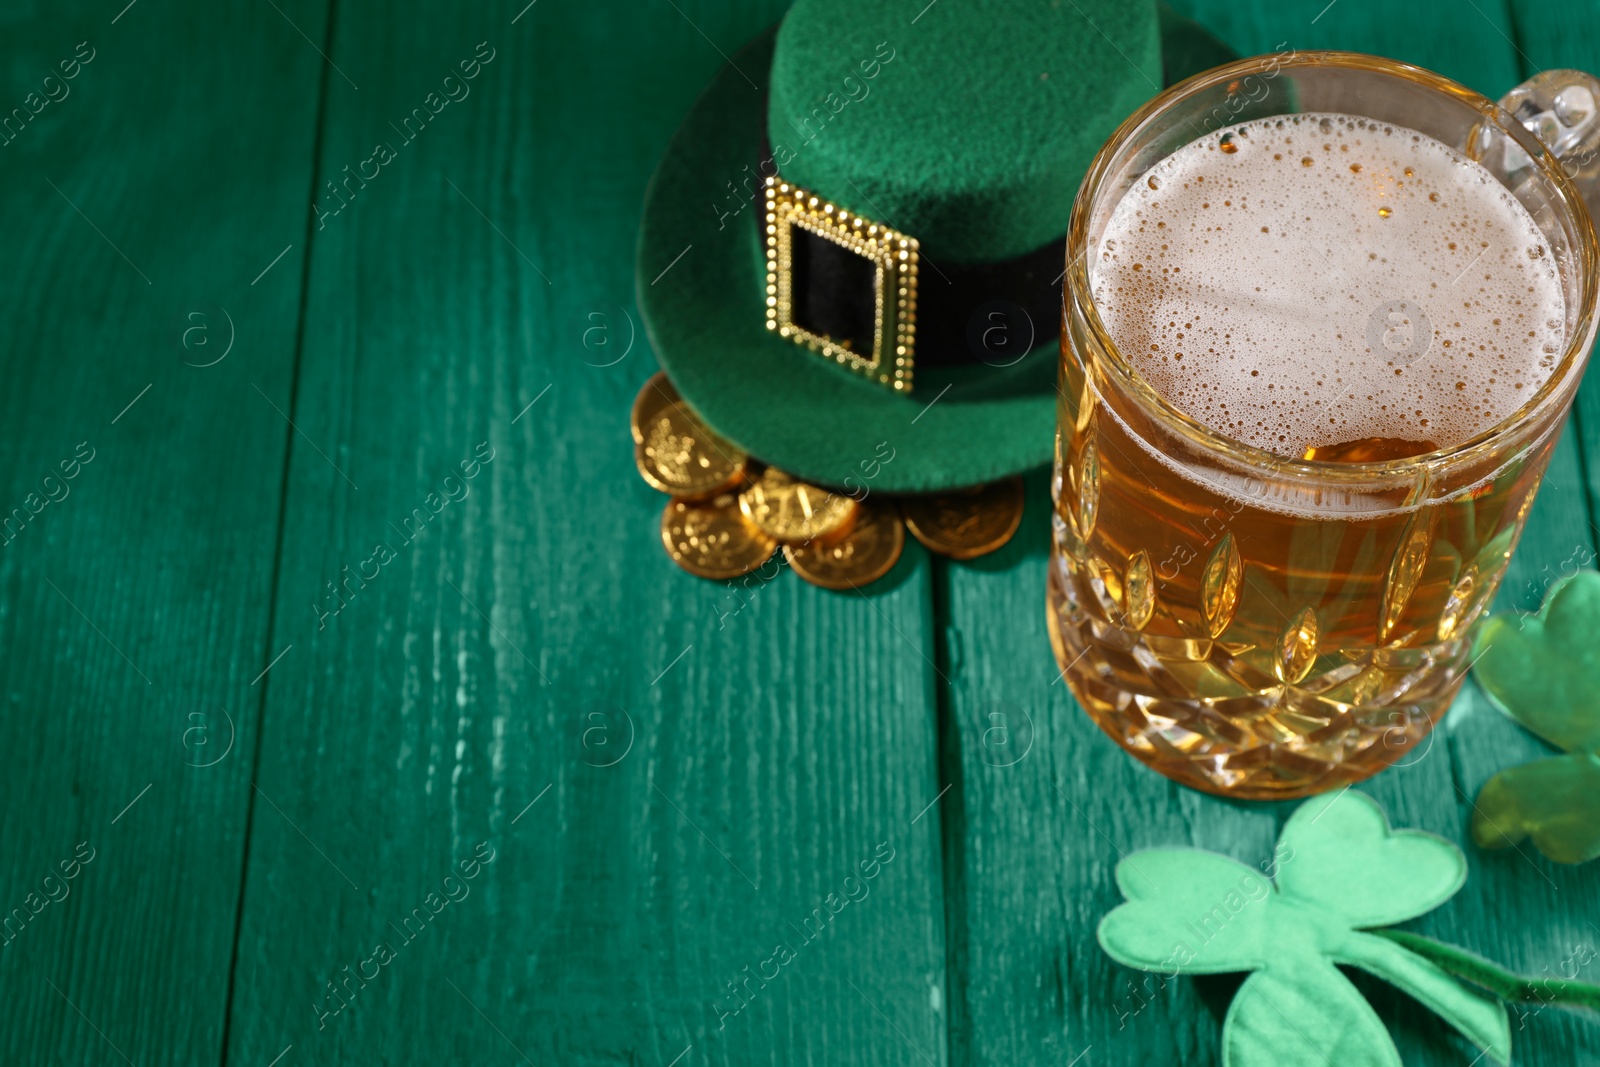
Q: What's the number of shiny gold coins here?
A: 6